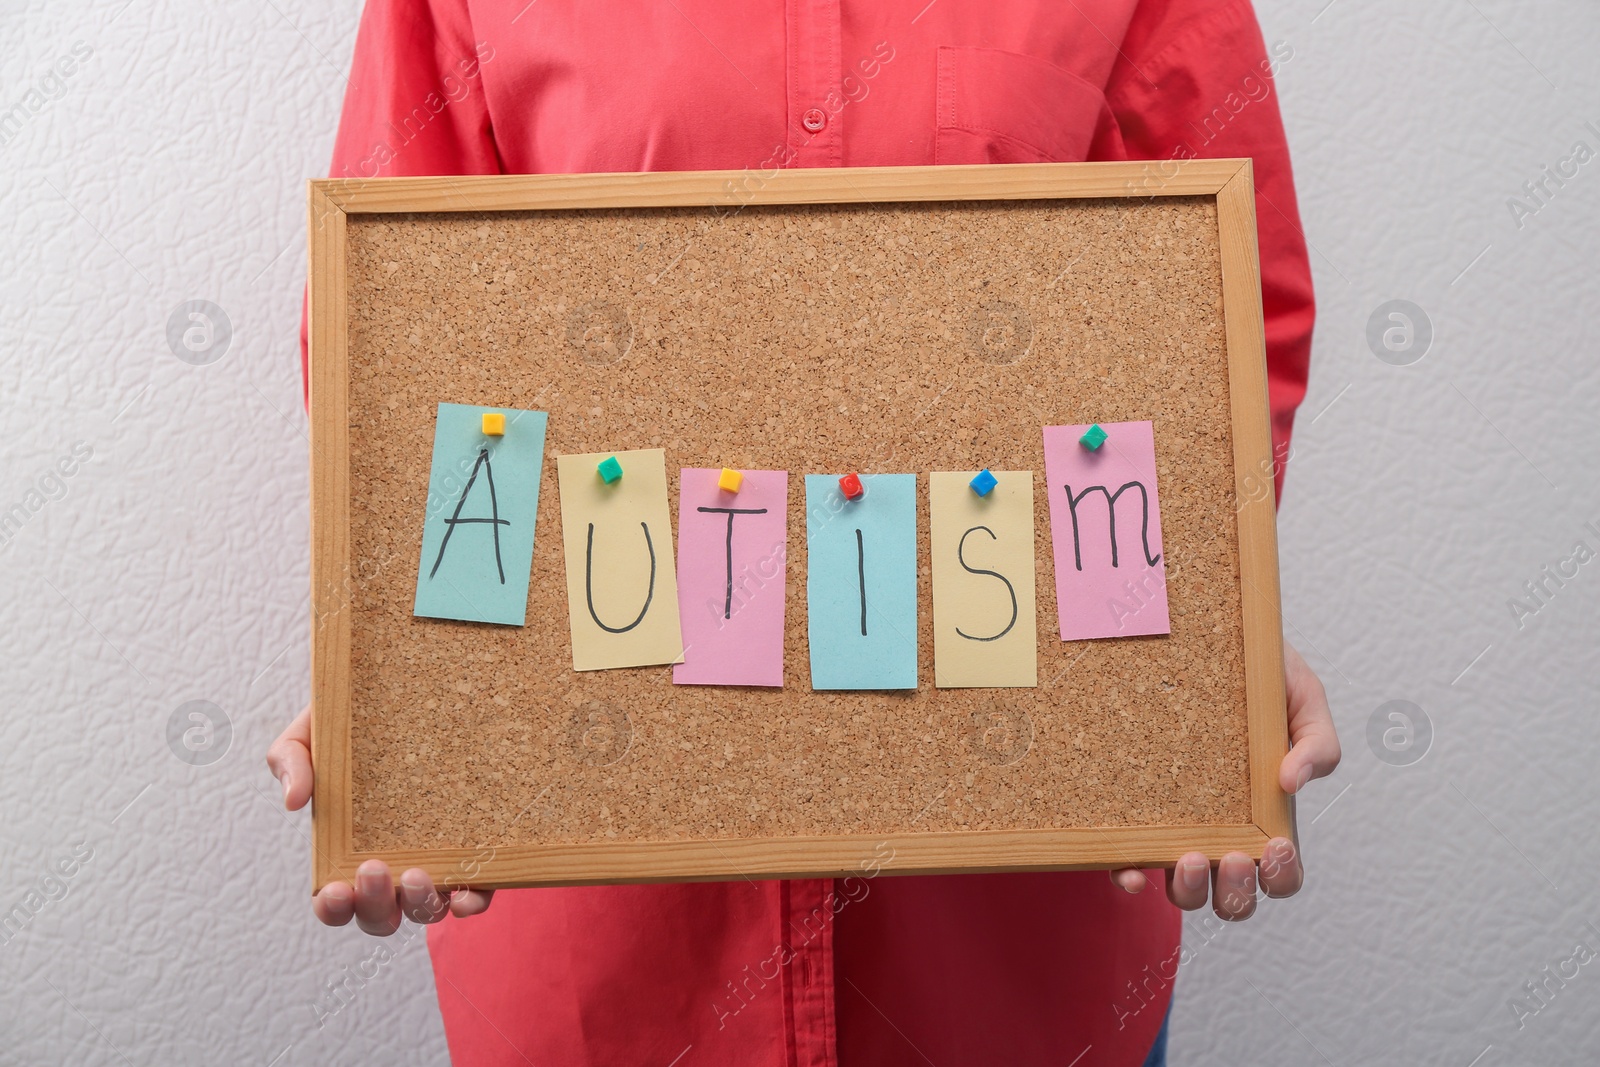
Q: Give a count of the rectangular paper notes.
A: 6